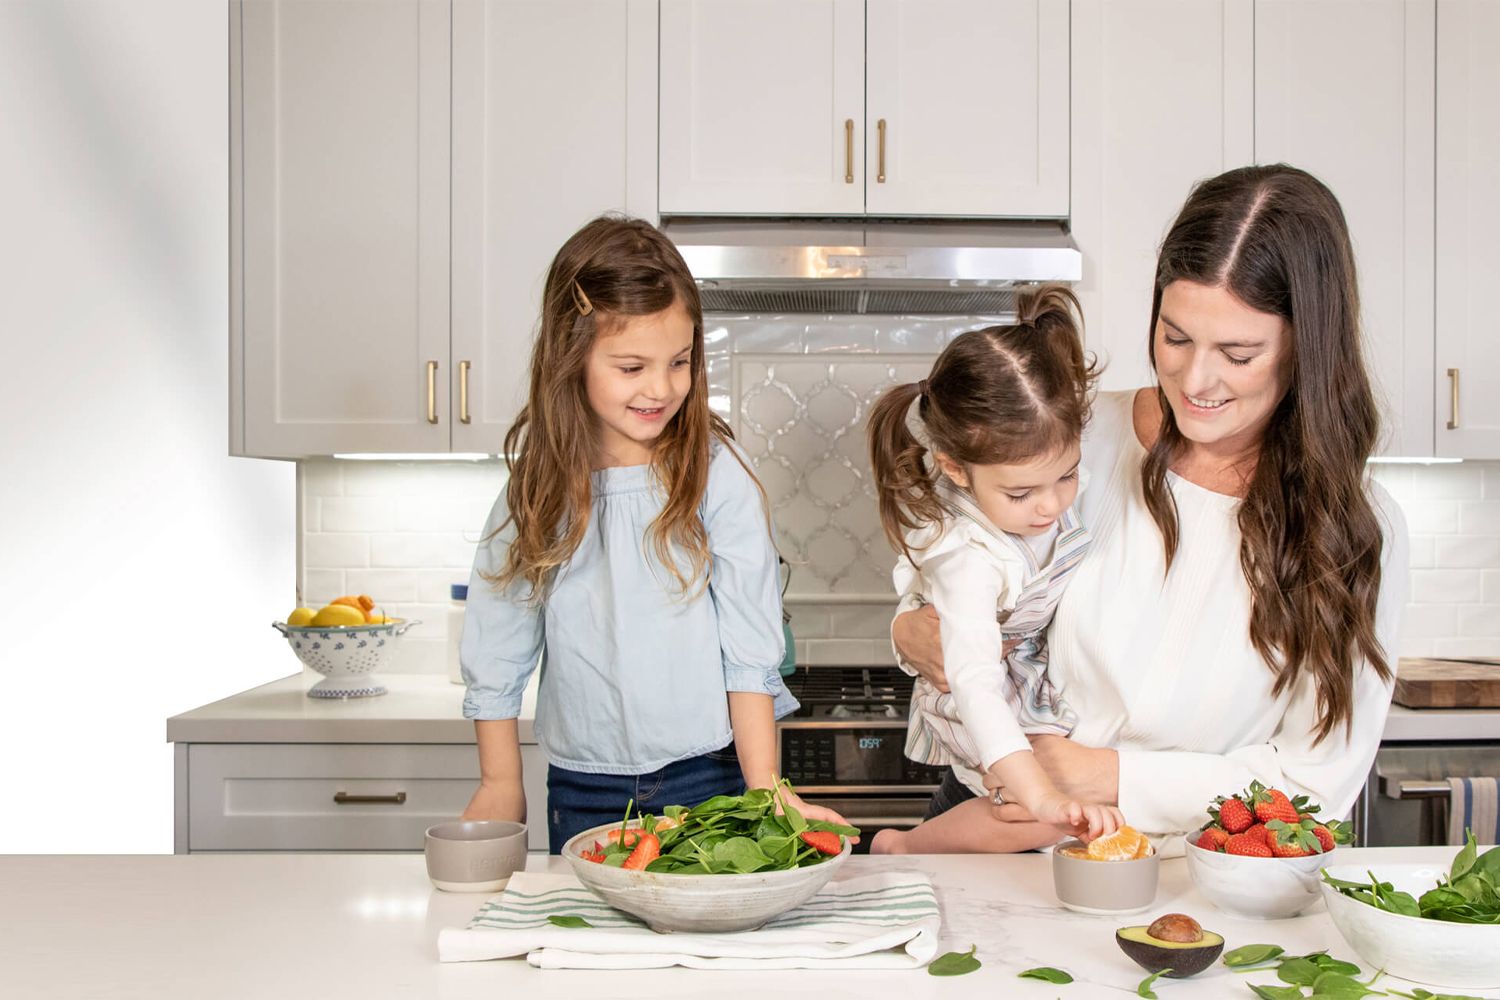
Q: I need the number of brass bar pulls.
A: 6